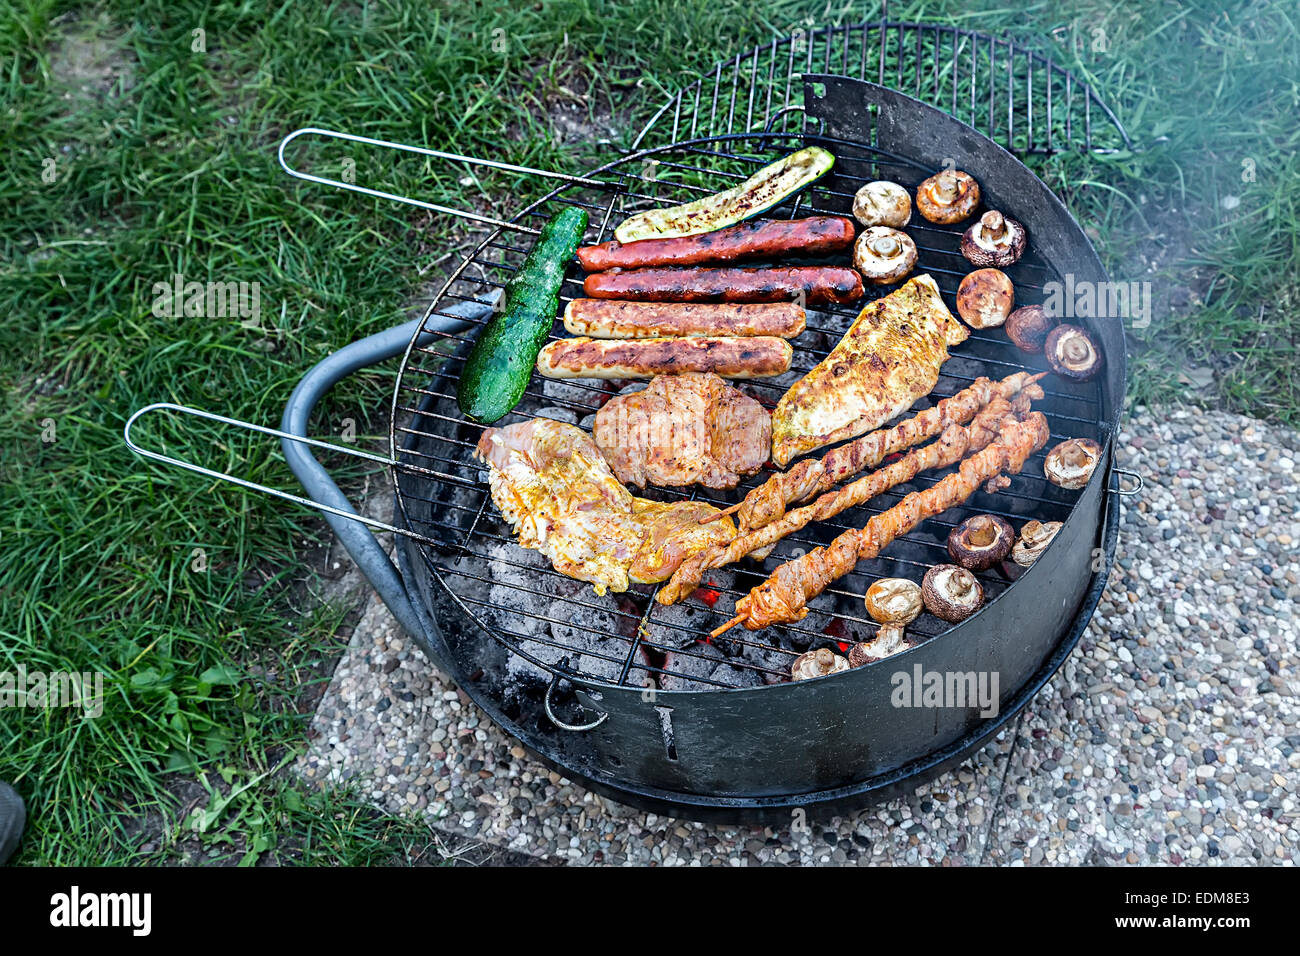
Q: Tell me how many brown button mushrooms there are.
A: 14